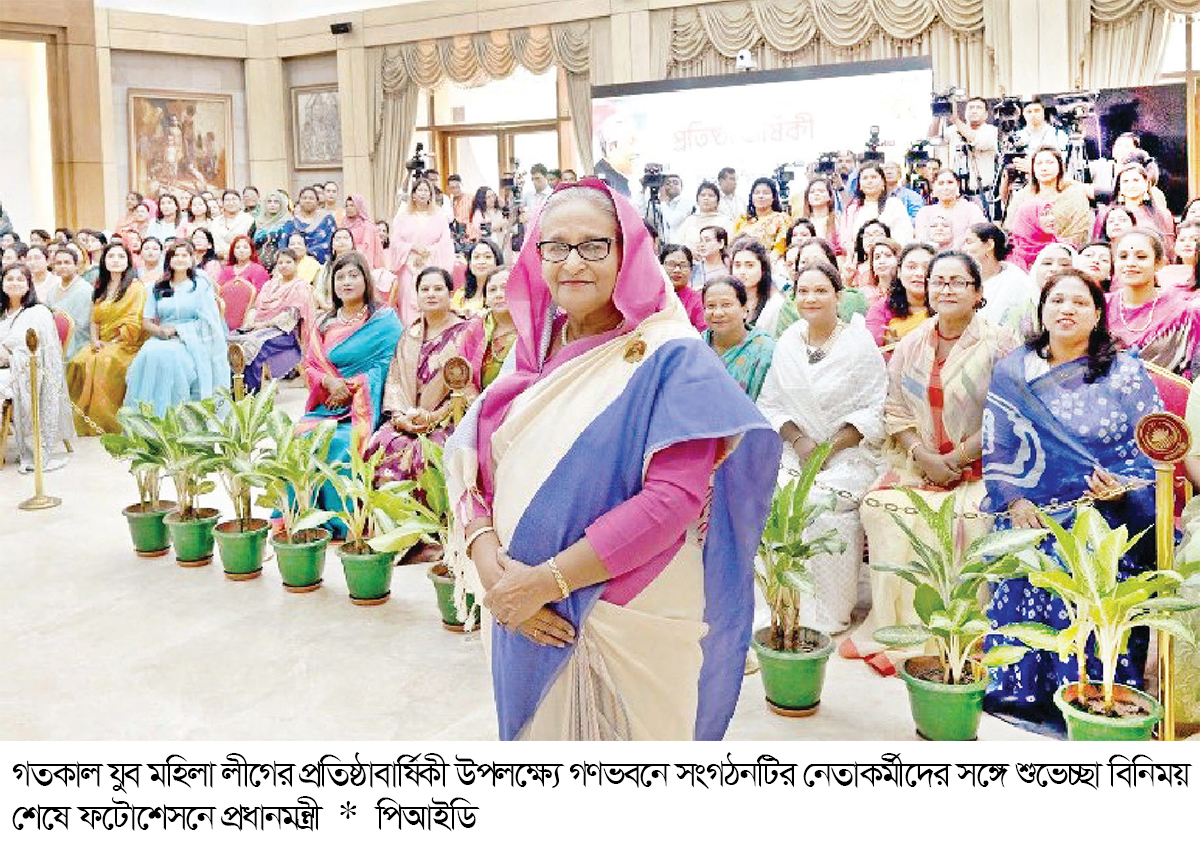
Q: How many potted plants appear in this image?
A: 9